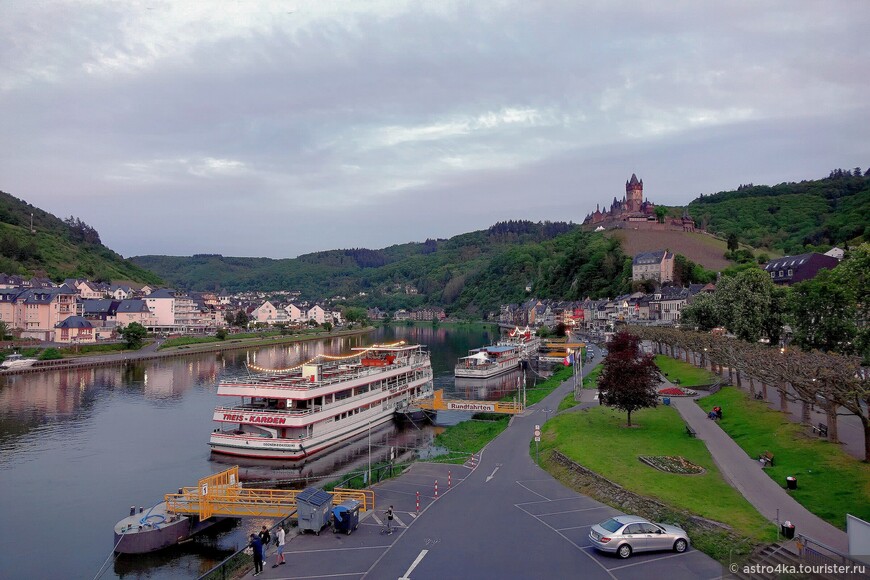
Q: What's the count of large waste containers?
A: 2